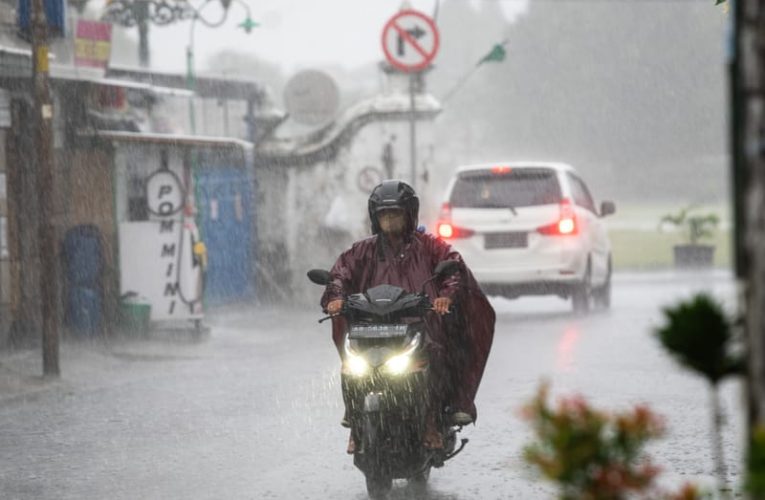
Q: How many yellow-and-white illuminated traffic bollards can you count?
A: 0